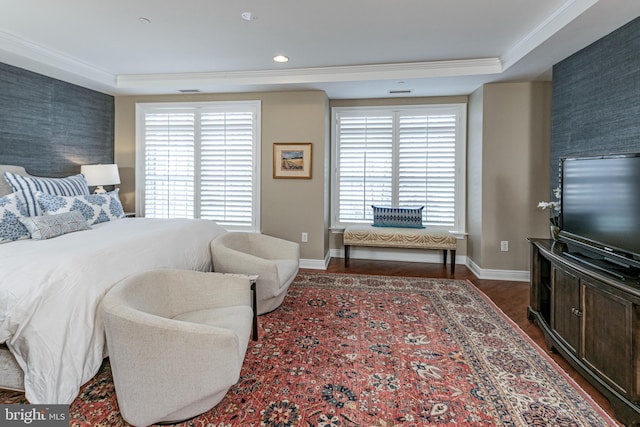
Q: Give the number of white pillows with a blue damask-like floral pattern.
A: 2